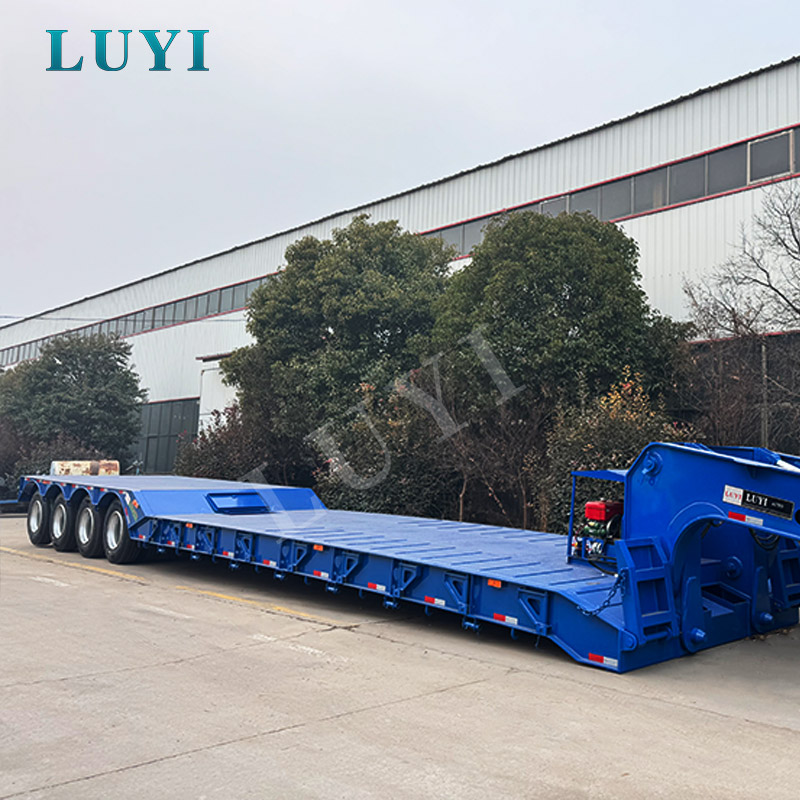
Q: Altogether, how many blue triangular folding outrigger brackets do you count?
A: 9